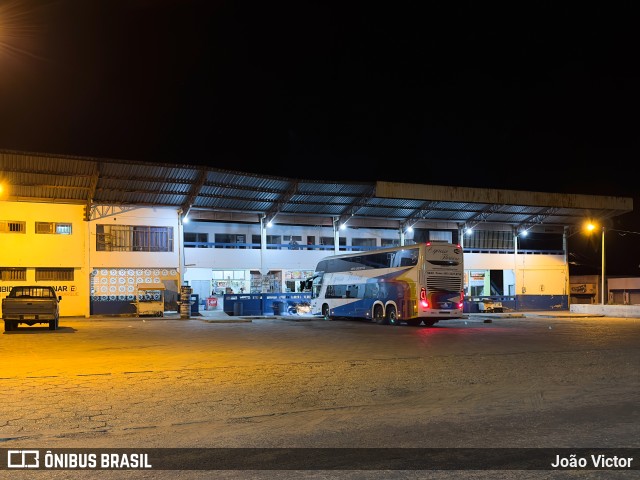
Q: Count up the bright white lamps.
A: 6